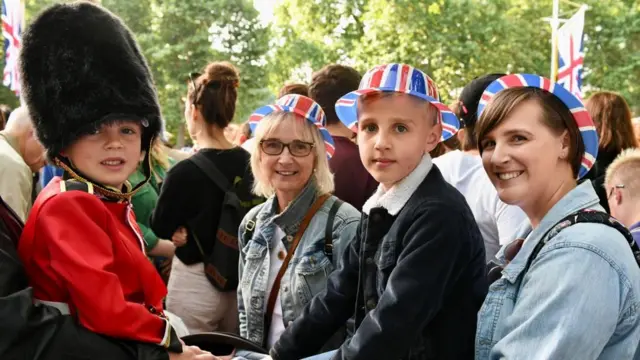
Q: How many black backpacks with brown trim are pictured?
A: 1